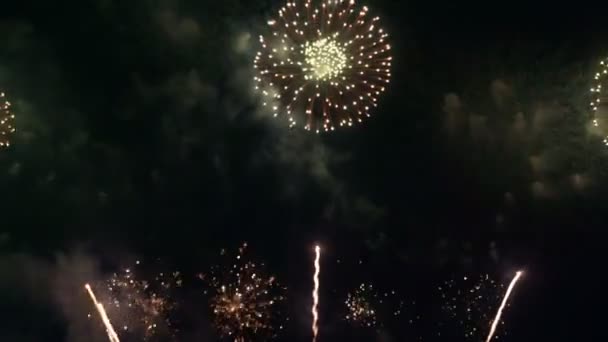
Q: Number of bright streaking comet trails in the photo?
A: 3